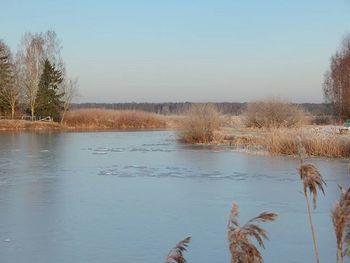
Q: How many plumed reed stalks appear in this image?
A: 4